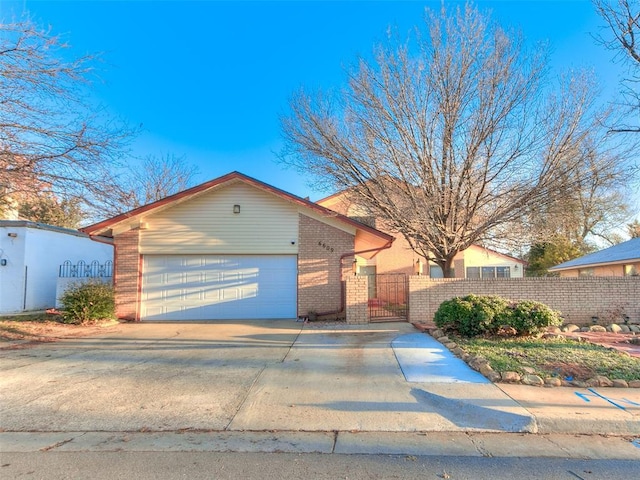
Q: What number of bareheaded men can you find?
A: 0